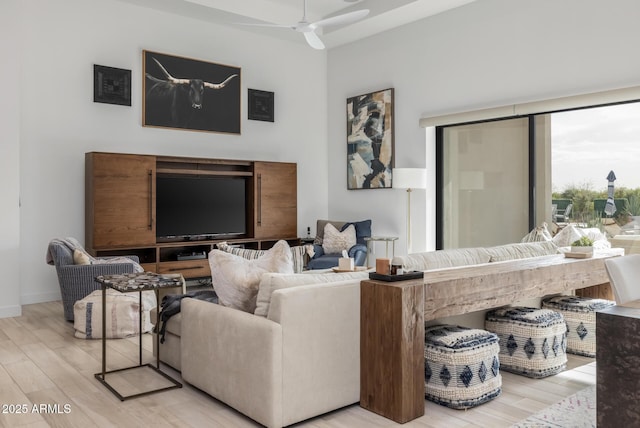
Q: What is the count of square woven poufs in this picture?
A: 3